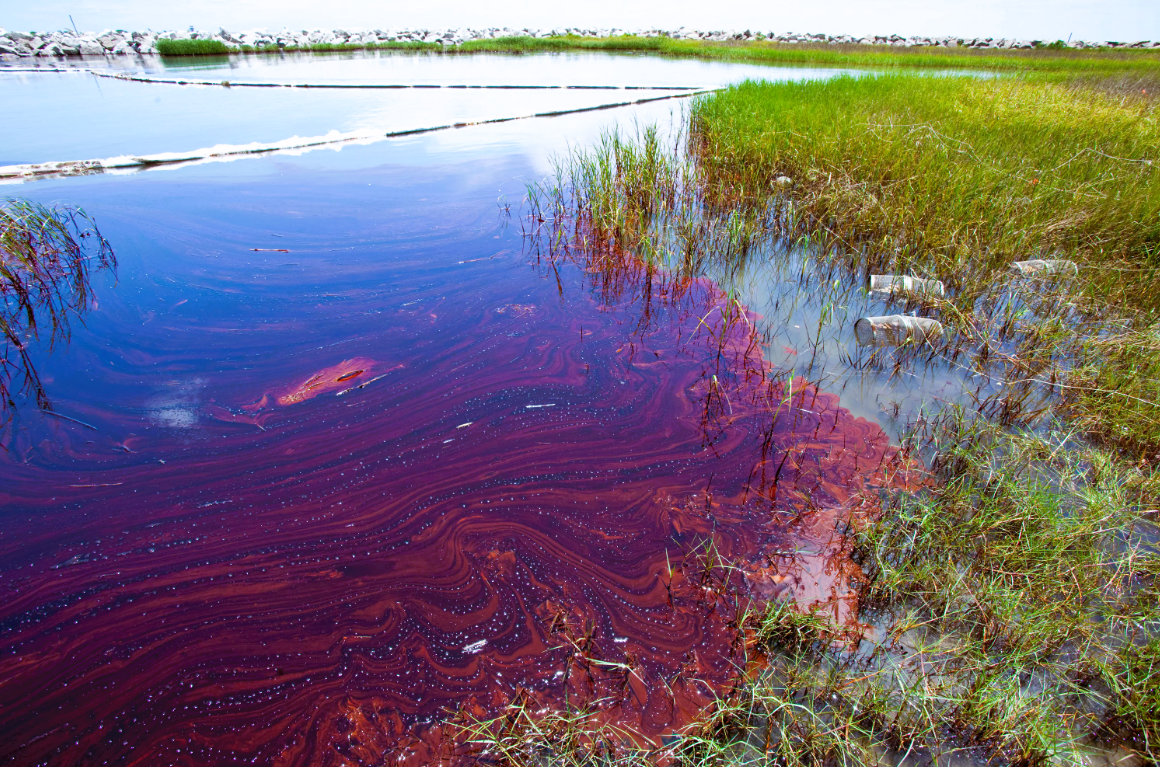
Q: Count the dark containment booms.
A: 2